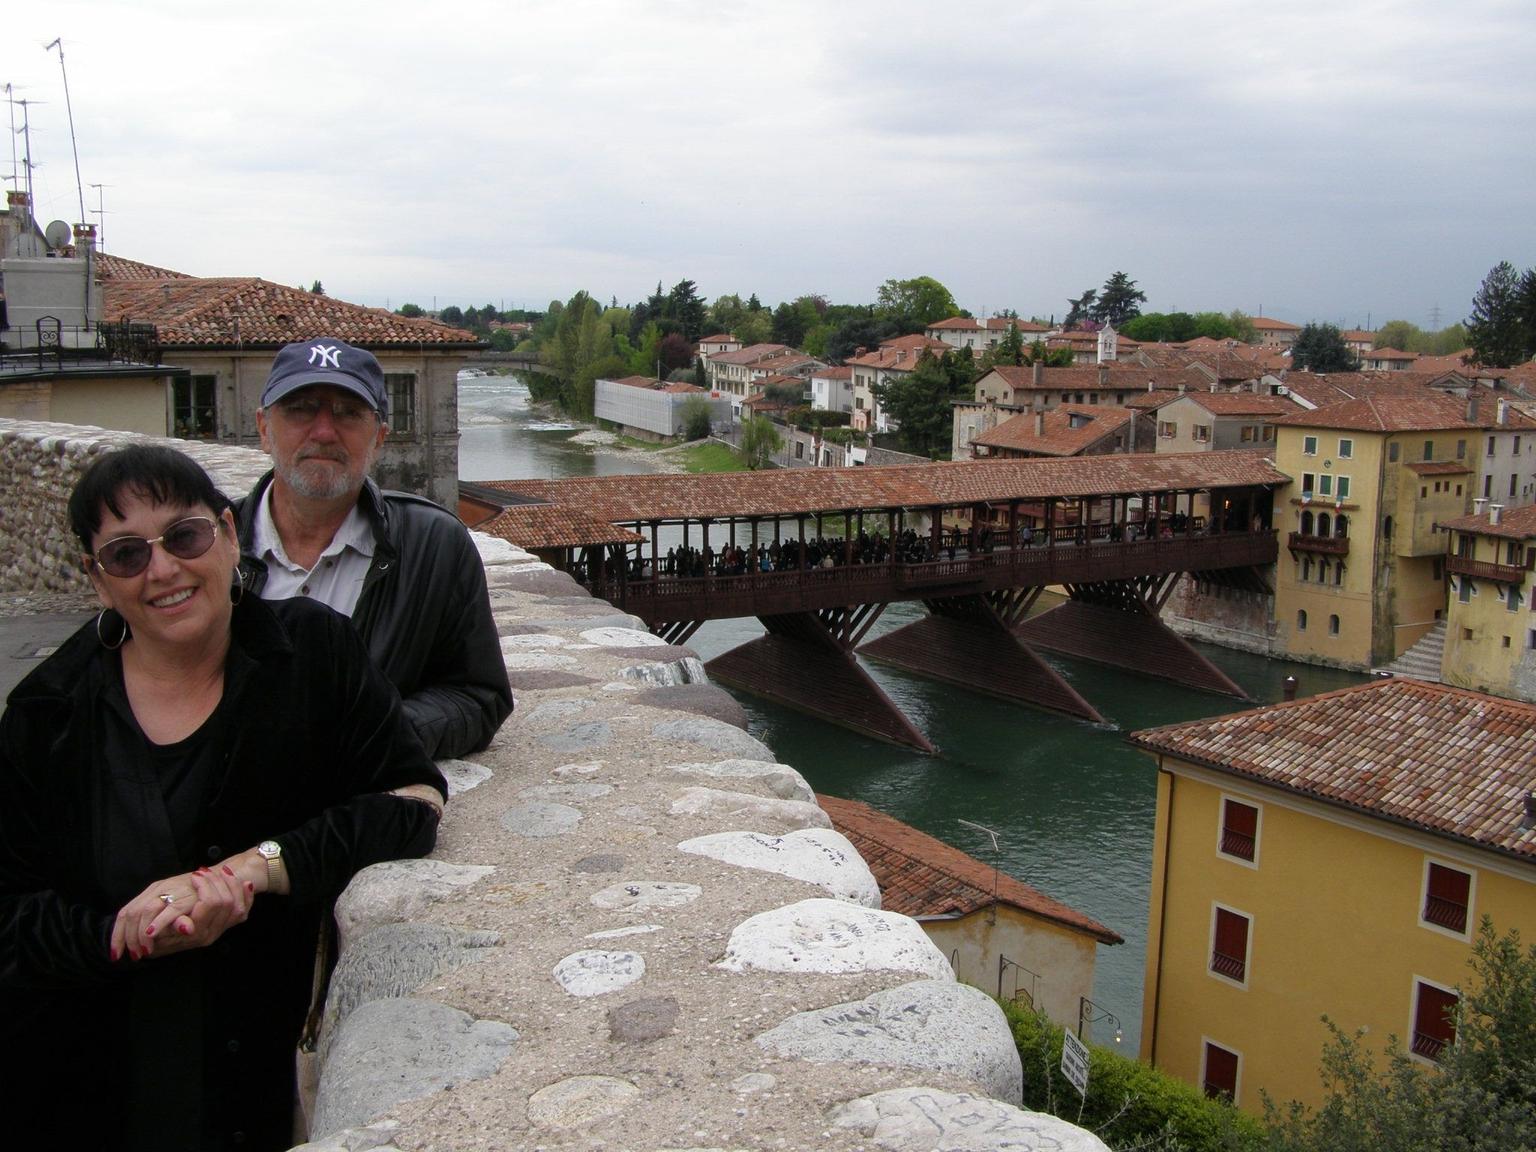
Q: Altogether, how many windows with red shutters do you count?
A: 5